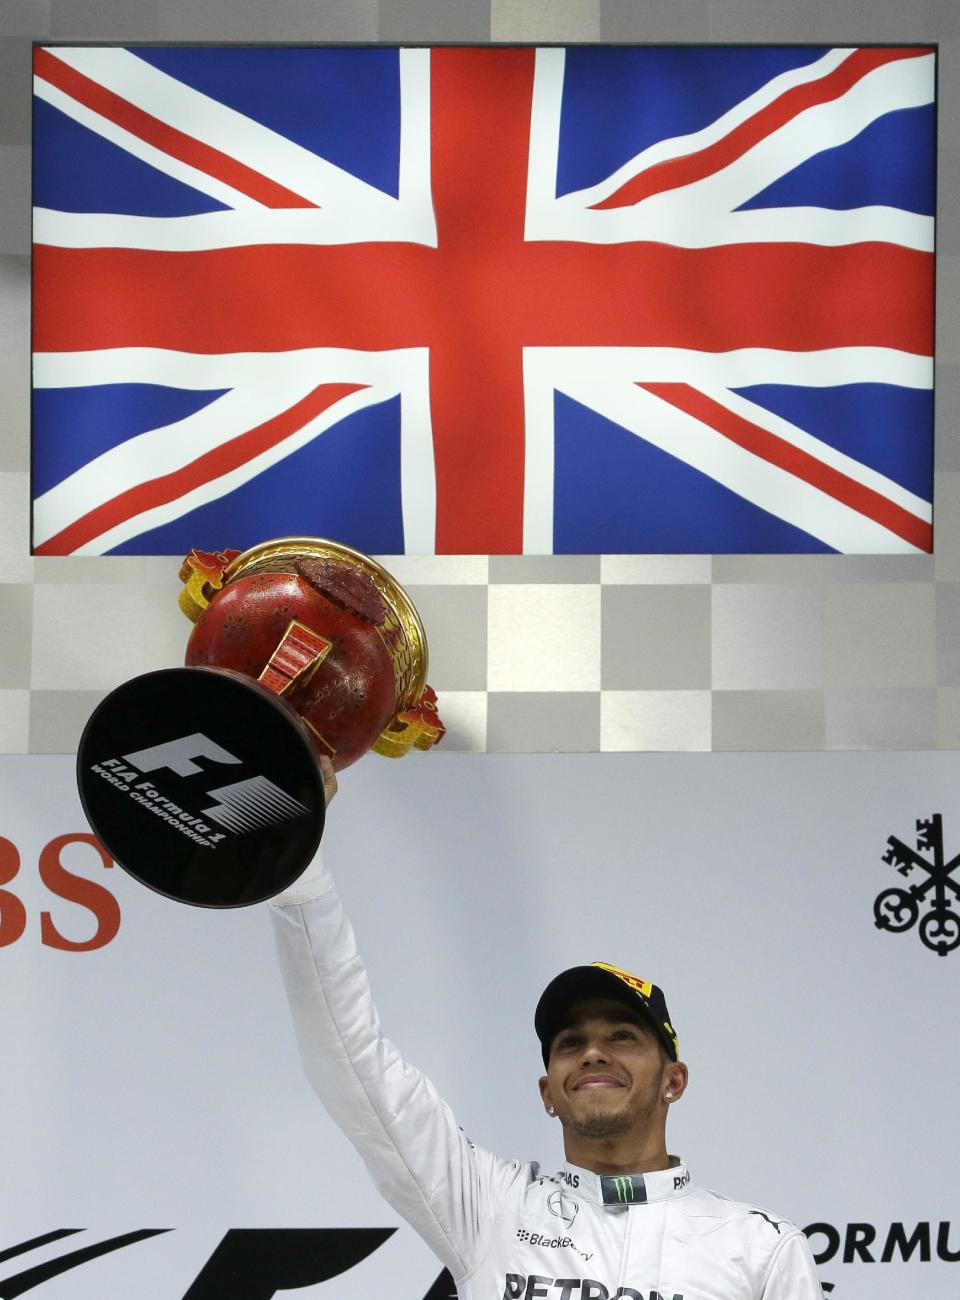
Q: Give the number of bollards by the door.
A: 0